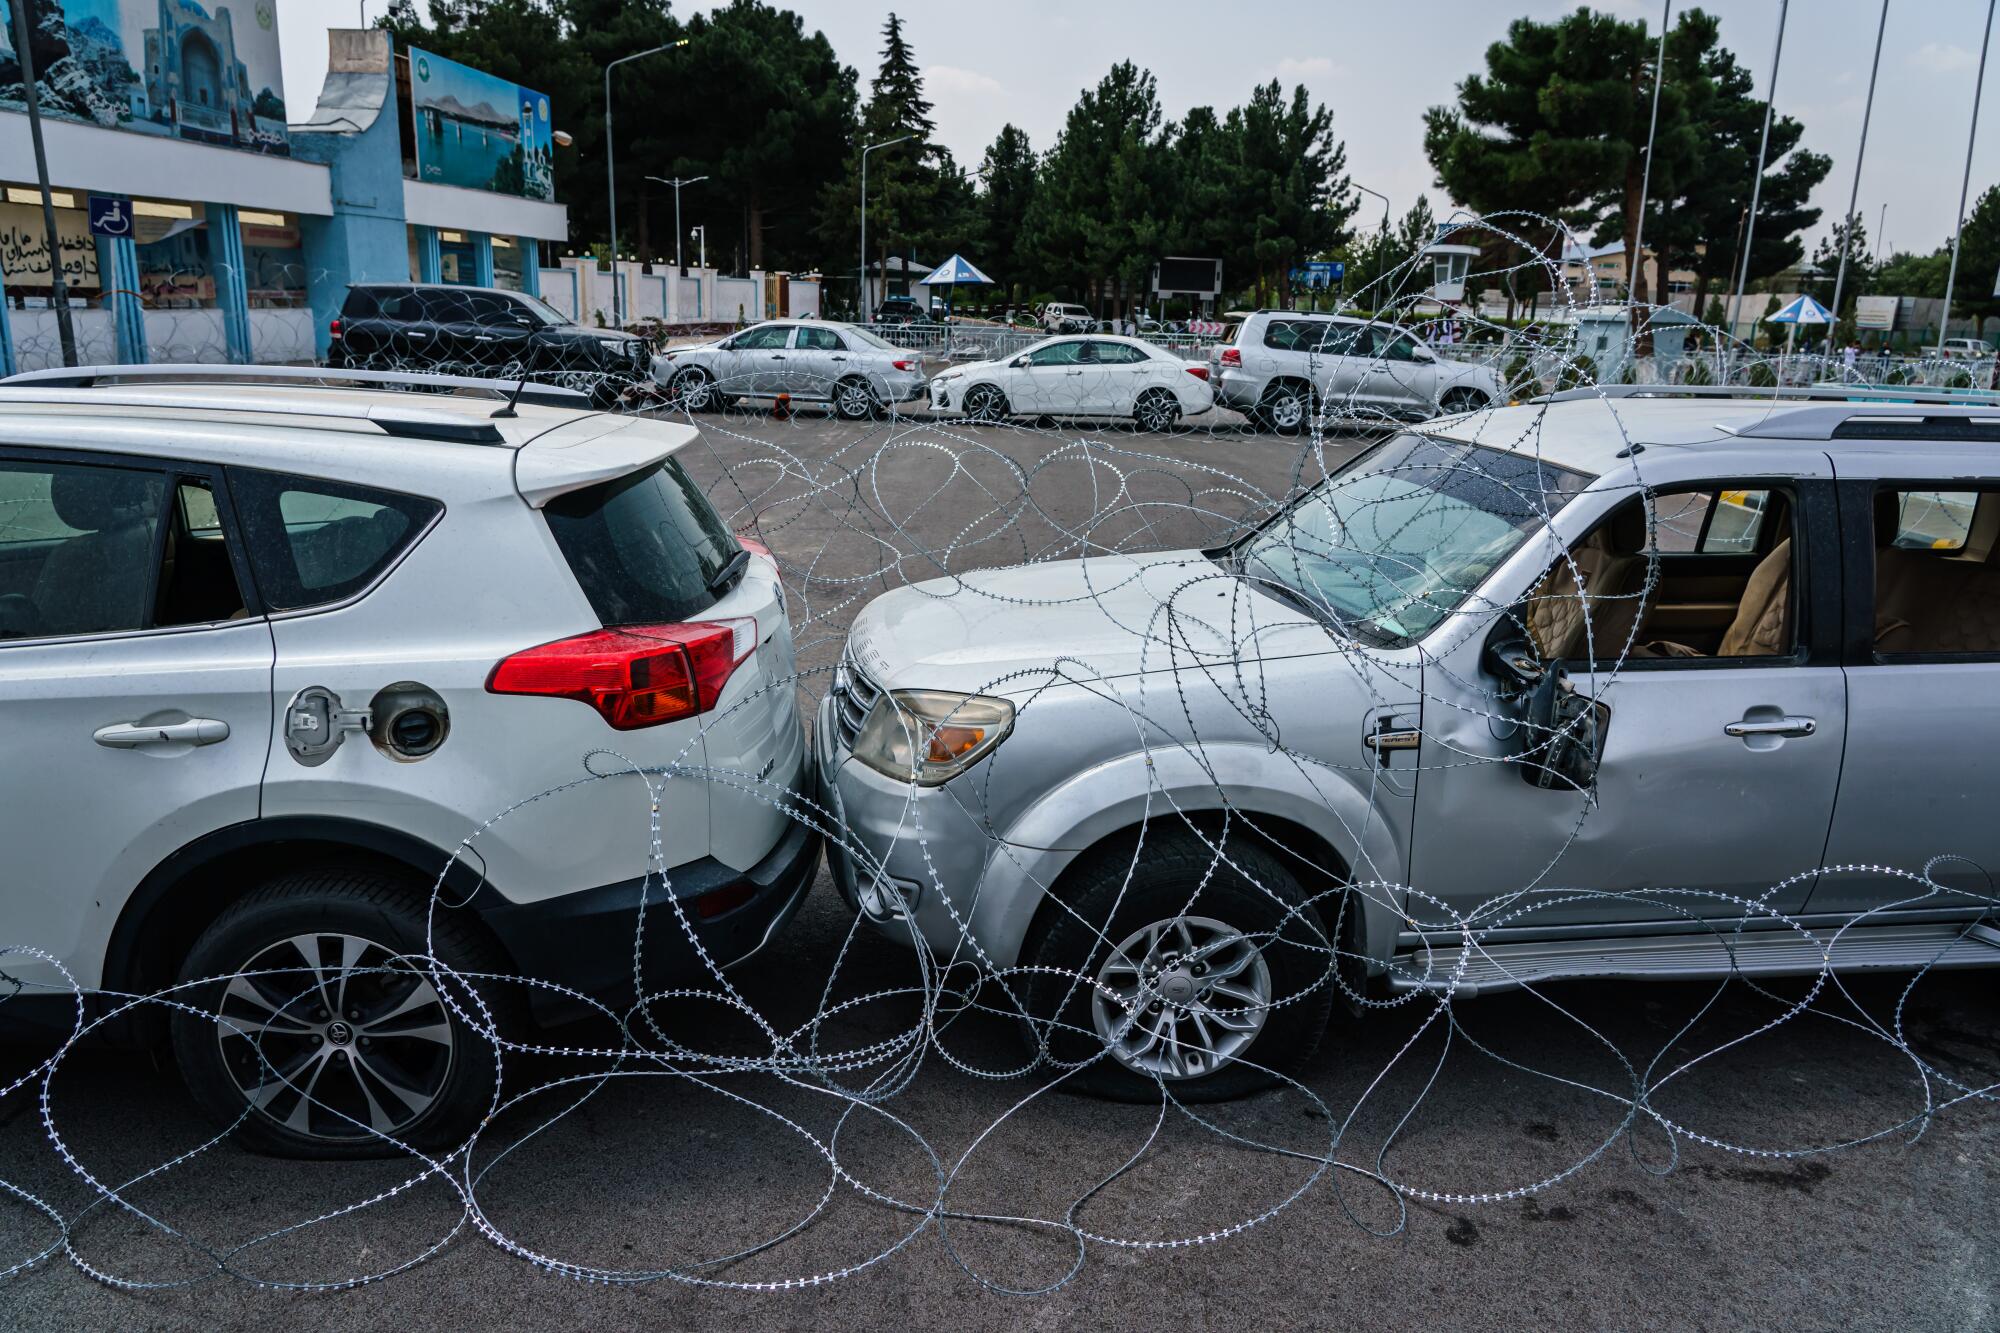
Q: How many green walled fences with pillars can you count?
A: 0